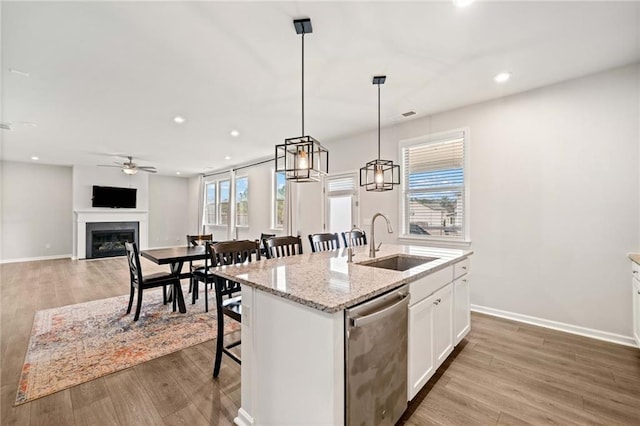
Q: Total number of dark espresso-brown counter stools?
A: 4